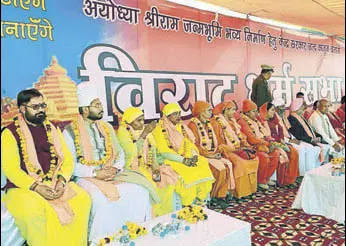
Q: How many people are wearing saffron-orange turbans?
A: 3